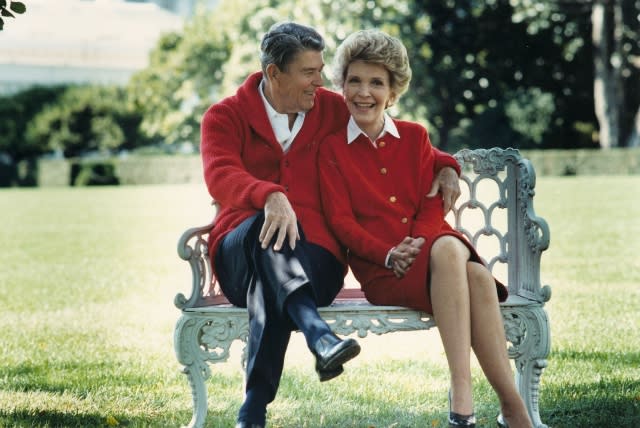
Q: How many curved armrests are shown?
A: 2